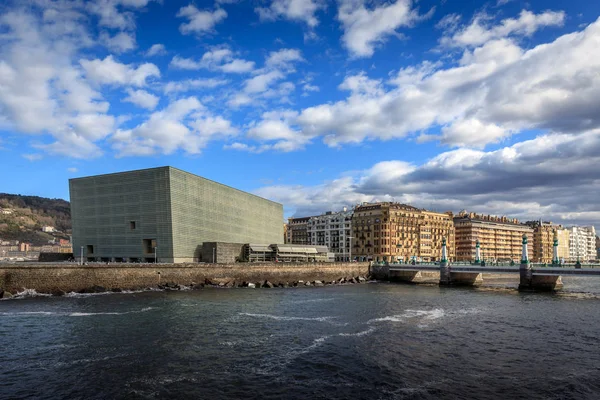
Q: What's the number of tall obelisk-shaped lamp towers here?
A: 4